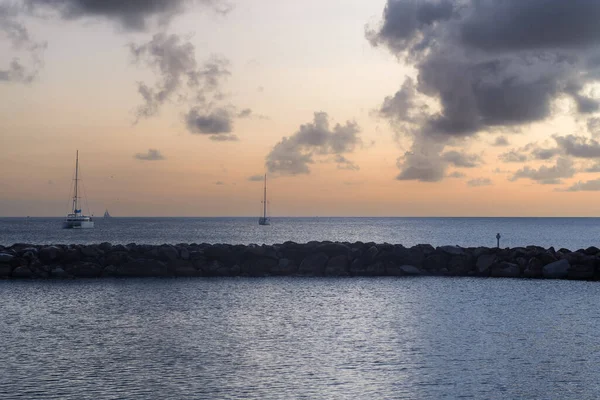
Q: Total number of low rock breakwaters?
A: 1